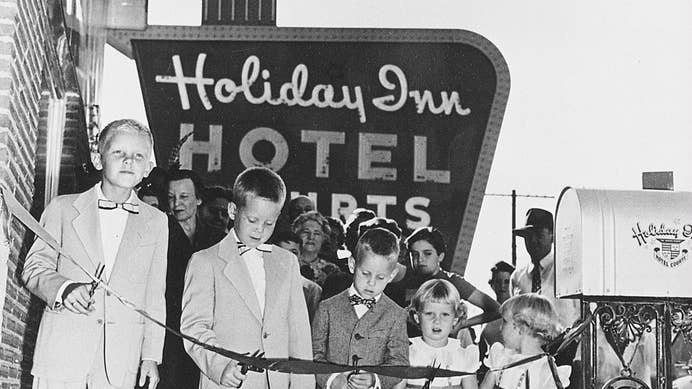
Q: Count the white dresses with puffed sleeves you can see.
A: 2